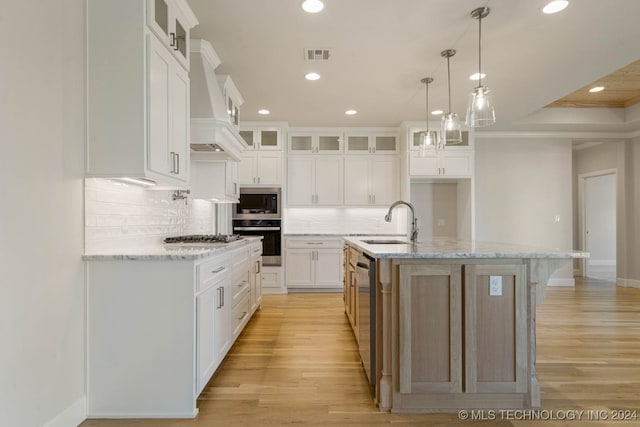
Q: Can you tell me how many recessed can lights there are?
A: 8